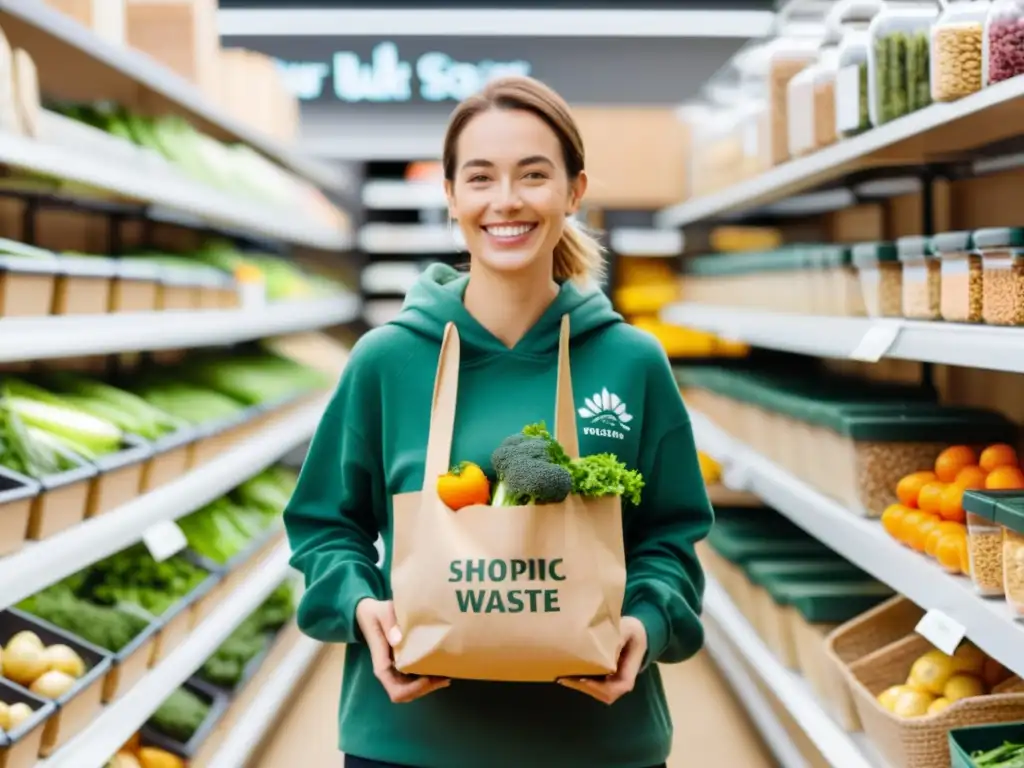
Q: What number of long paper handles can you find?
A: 2